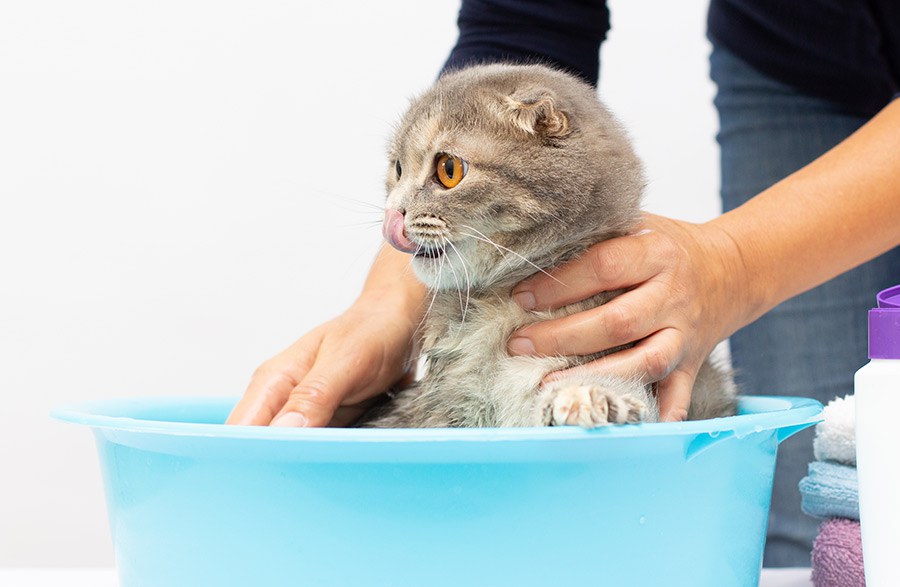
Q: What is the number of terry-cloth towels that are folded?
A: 3